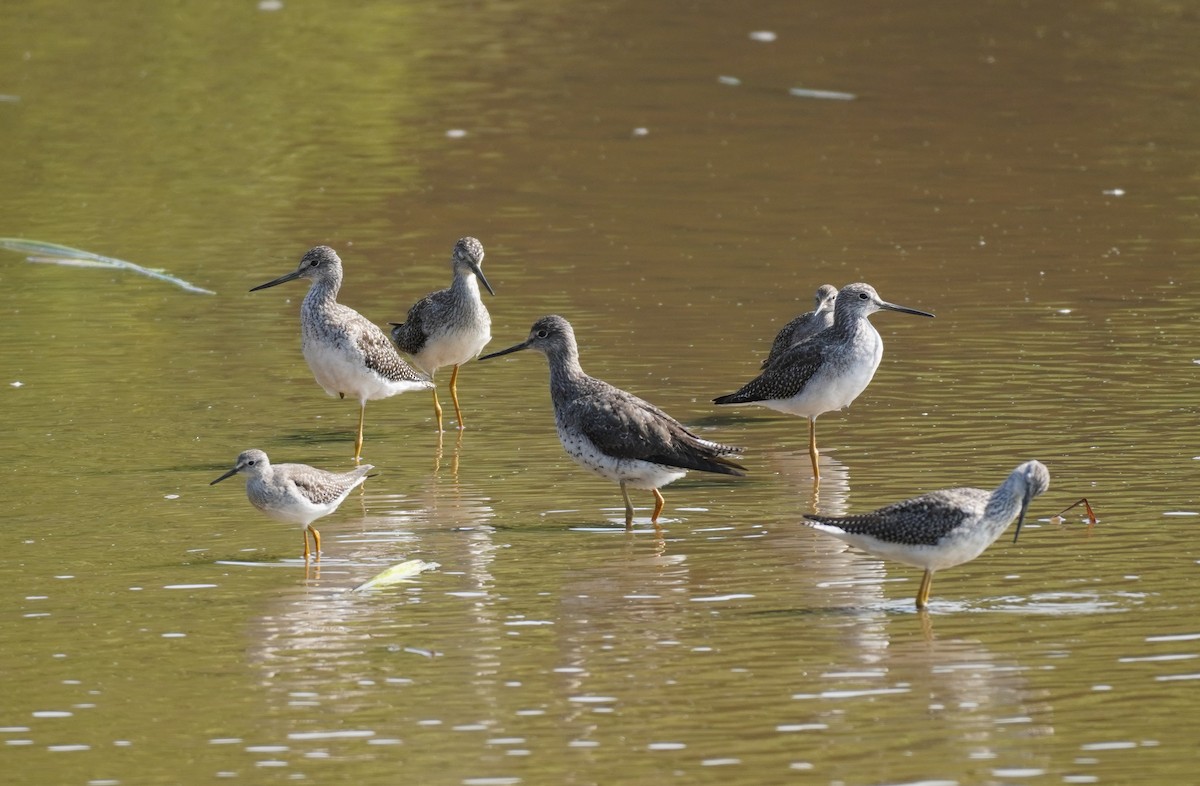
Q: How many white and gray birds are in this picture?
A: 7